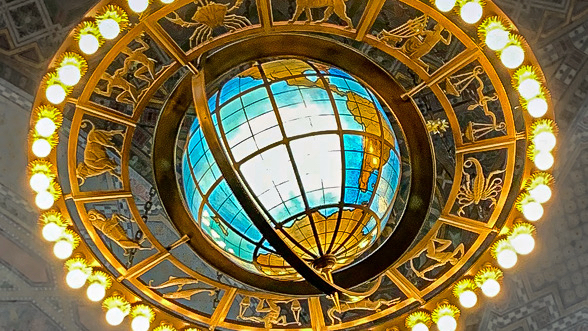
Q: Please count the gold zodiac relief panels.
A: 12